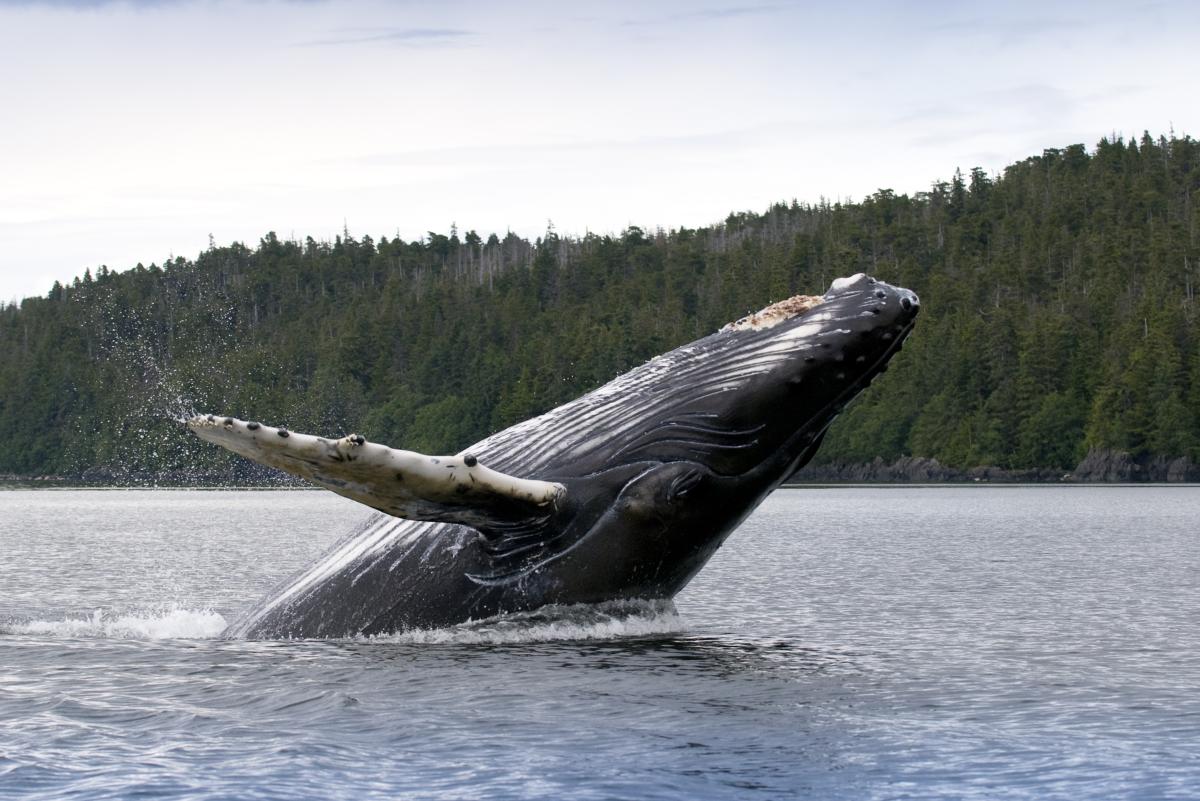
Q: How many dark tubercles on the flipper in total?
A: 6